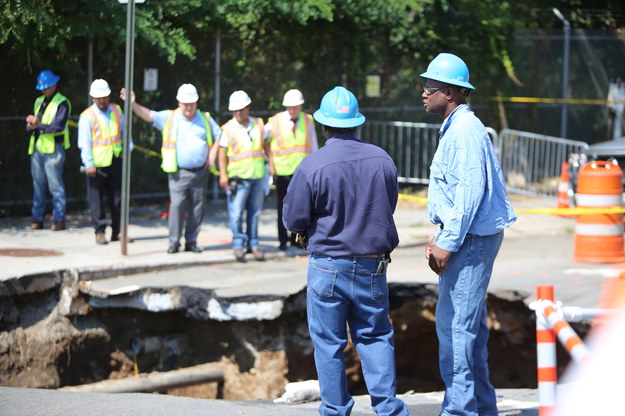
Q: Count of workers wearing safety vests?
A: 5